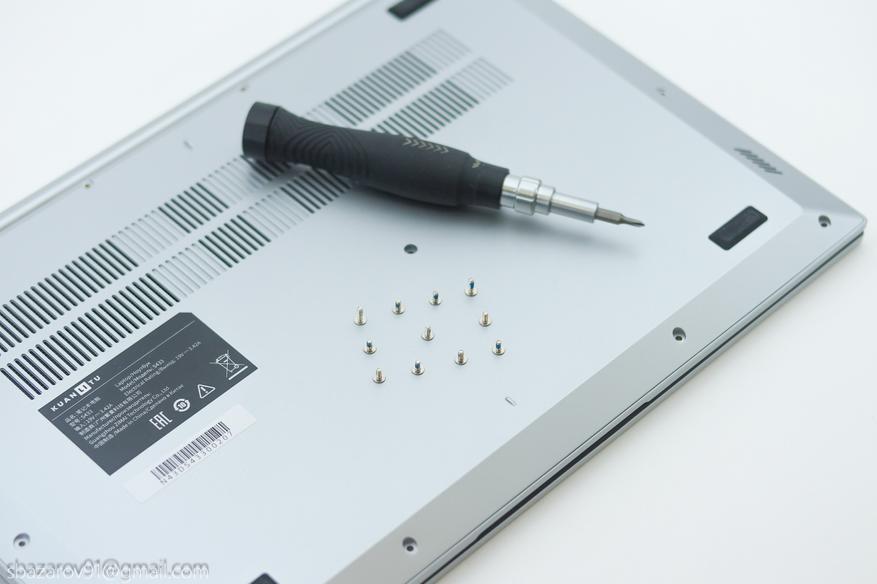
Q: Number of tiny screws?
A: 11